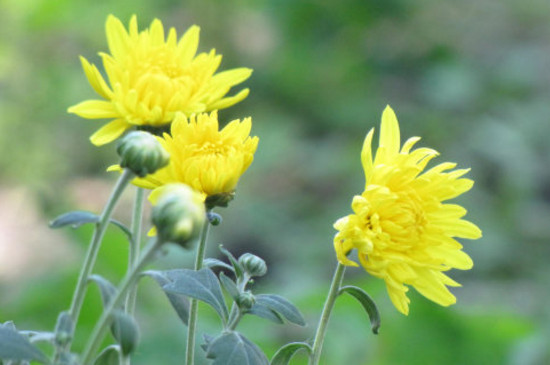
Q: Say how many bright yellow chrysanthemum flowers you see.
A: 3